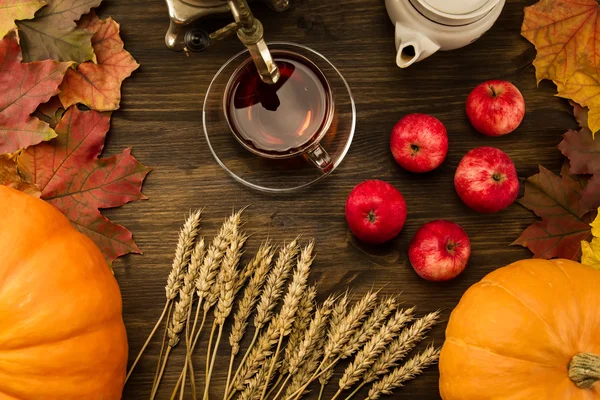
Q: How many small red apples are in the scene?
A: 5